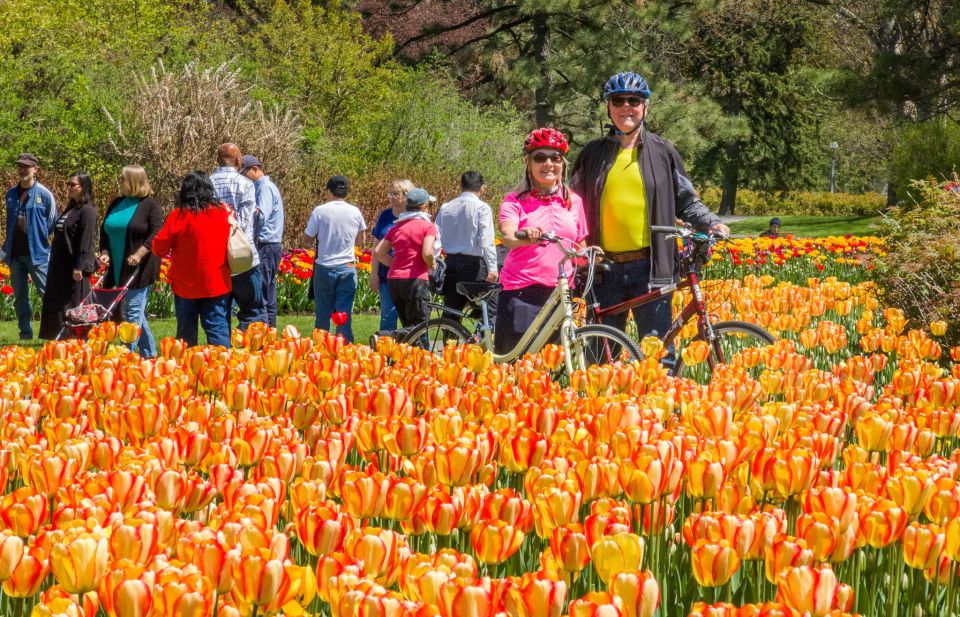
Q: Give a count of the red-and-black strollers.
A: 1